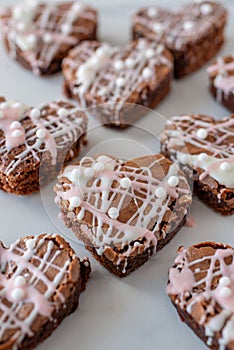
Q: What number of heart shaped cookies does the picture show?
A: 9